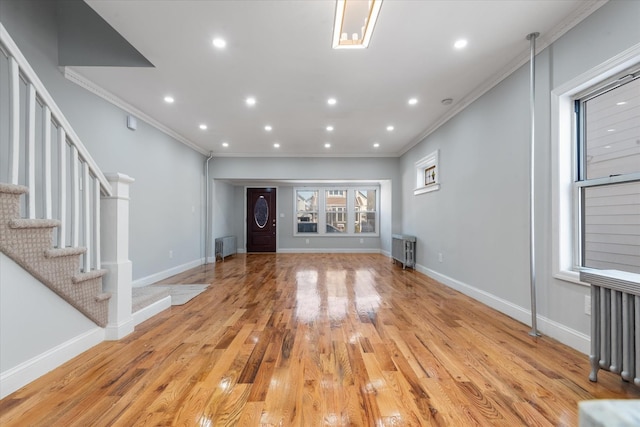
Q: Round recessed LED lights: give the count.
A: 14